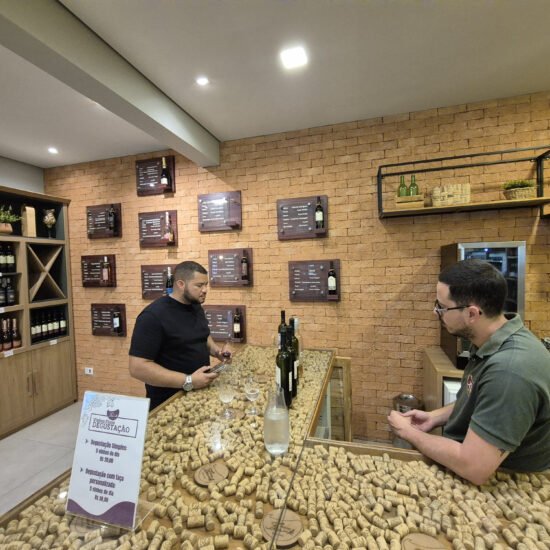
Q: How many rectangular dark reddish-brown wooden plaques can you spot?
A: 11